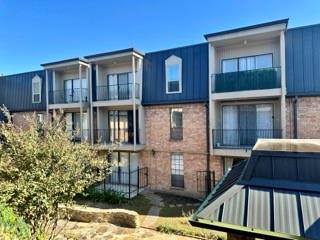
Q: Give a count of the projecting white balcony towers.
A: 3